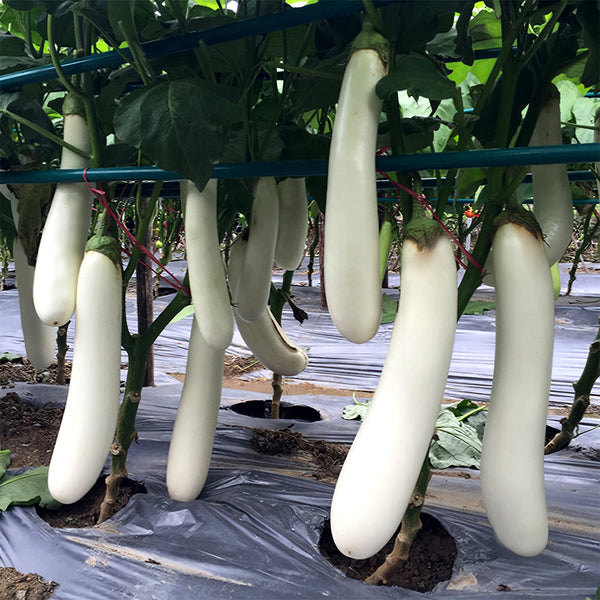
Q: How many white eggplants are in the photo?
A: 12